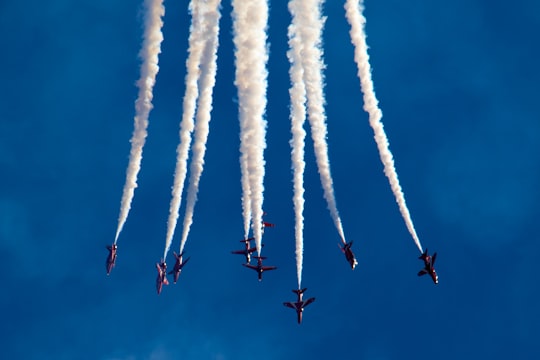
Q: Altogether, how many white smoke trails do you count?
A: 8